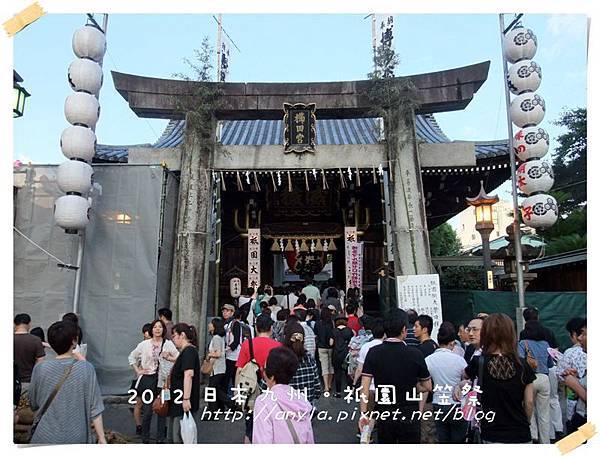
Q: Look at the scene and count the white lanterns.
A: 12